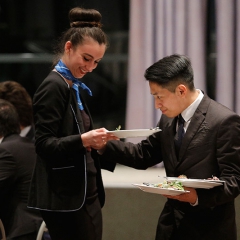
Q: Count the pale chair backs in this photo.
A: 2